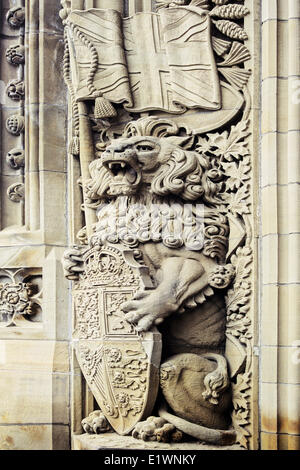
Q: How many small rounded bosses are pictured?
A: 6